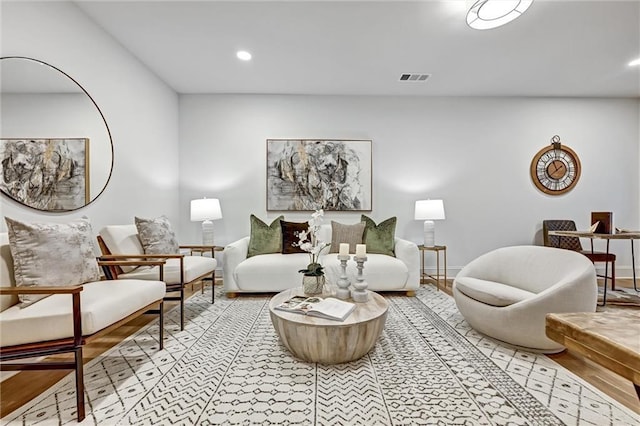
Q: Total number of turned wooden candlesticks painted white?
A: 2